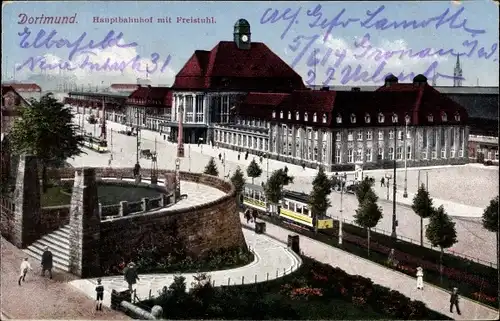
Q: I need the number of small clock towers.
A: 1